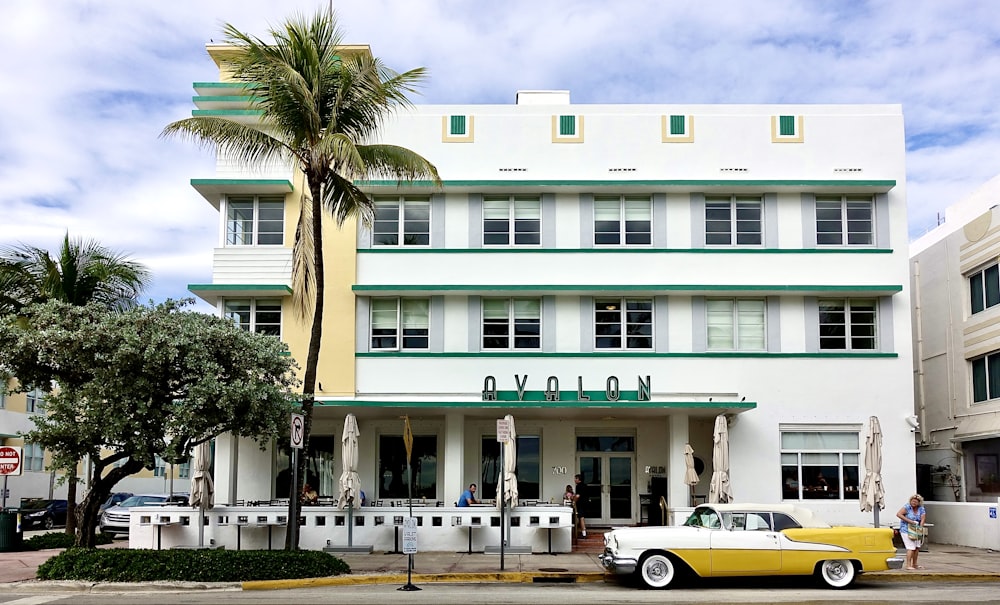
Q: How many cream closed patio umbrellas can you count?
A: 6